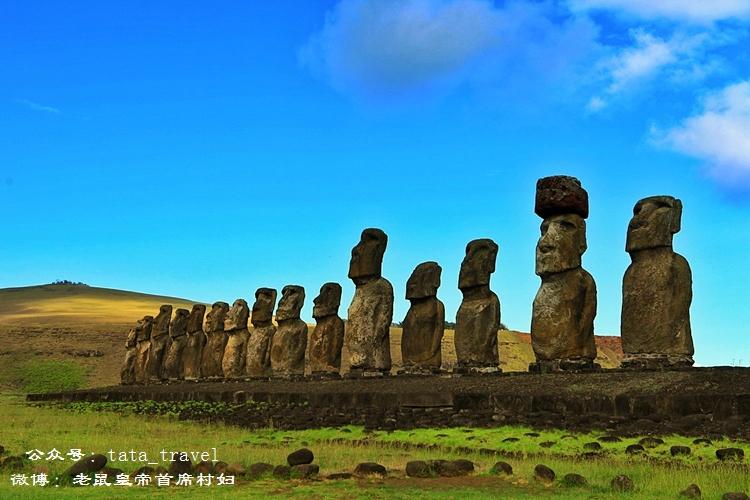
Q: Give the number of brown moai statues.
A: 15